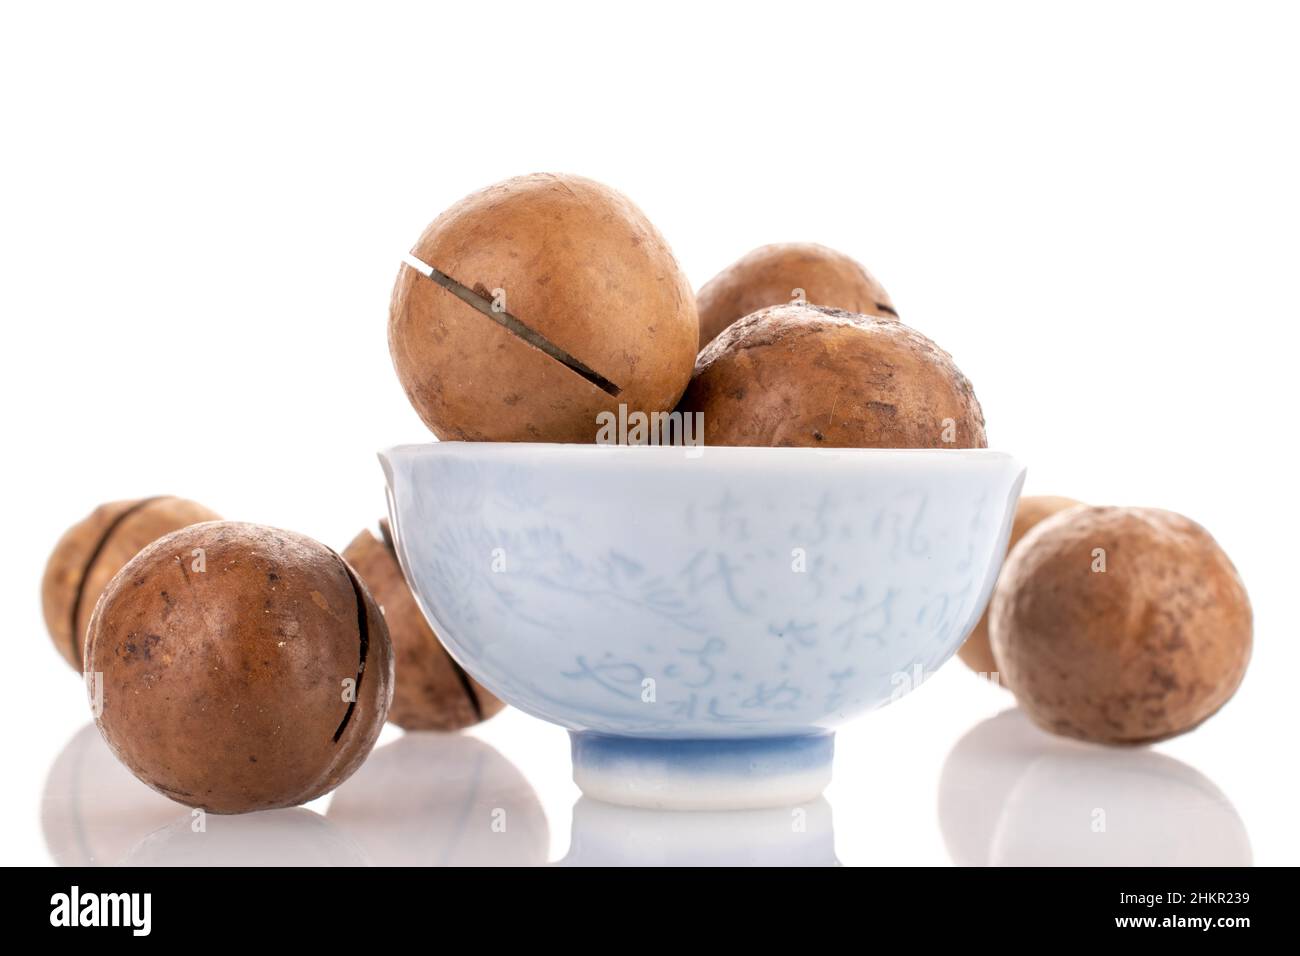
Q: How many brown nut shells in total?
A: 8